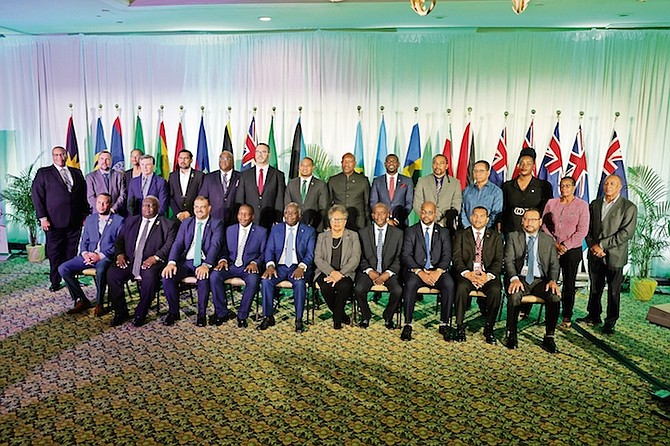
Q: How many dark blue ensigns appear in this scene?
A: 5